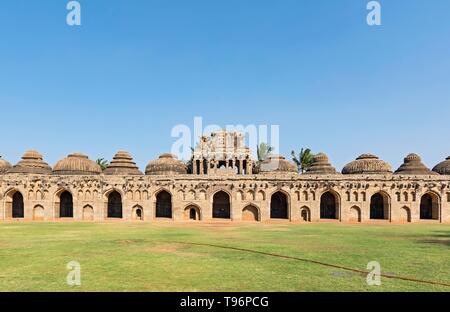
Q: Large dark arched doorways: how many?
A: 9